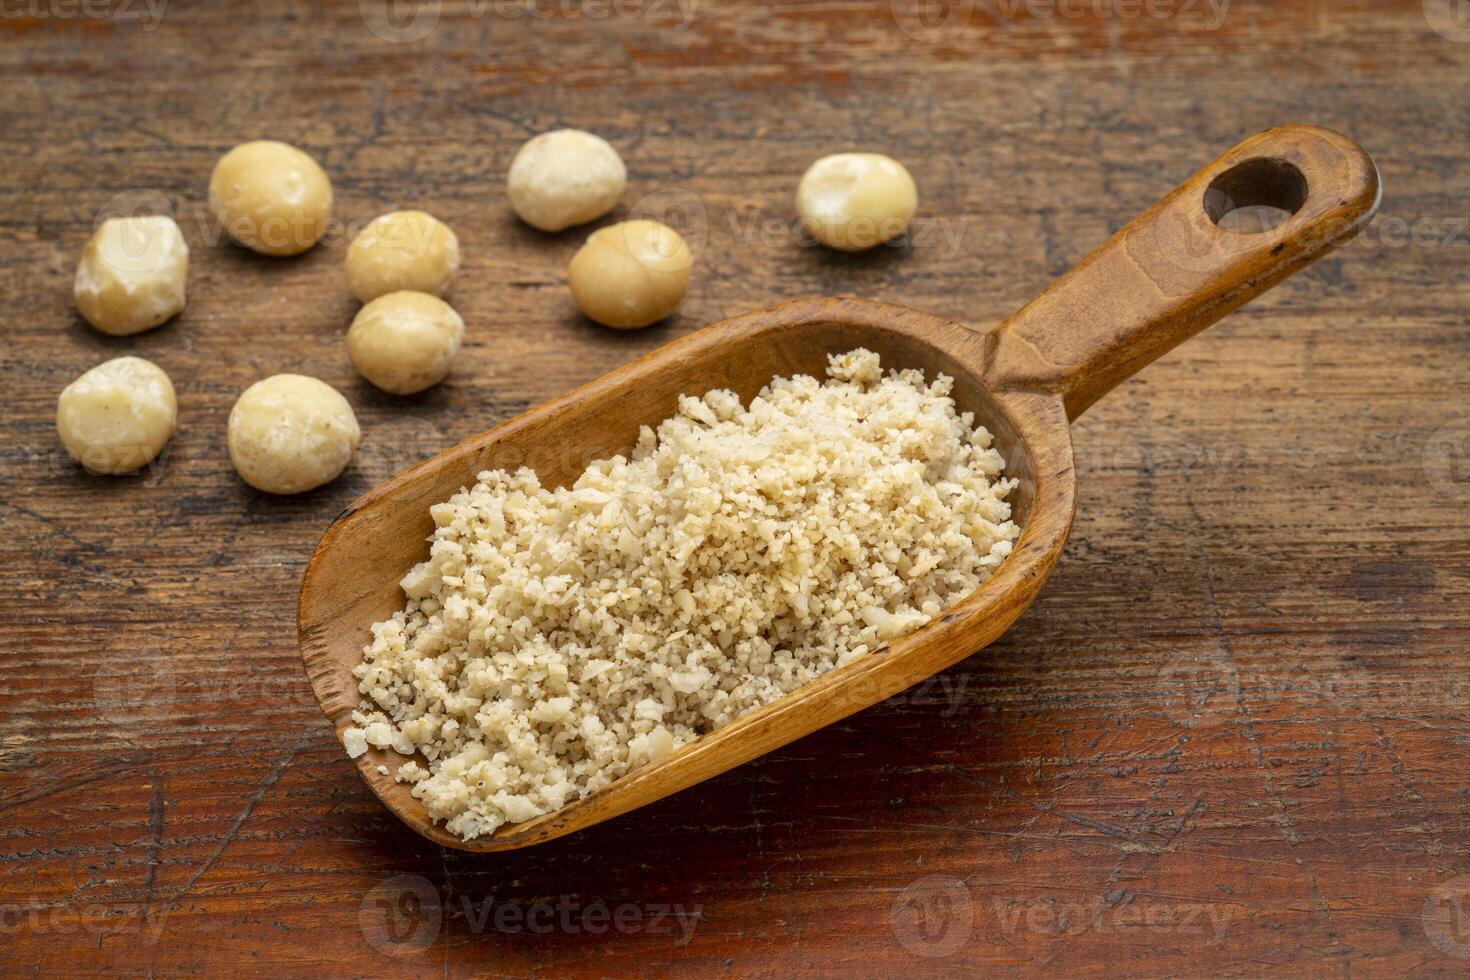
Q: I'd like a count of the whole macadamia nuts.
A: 9